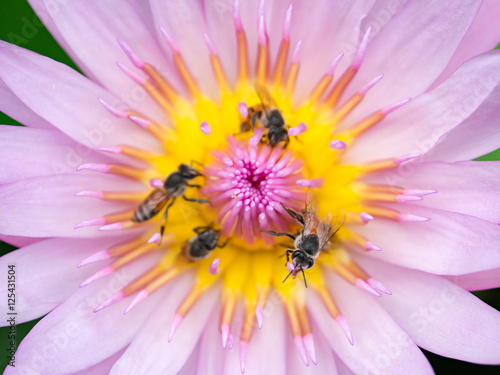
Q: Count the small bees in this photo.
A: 4